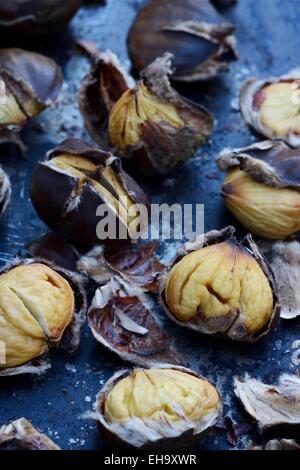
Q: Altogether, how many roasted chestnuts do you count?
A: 10